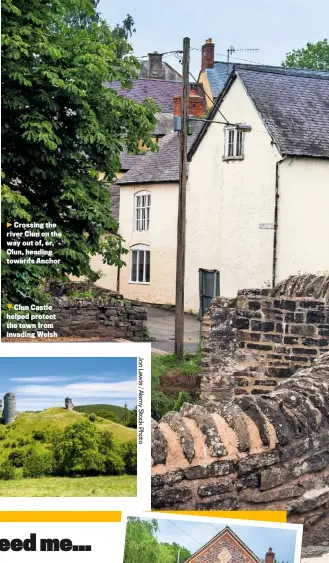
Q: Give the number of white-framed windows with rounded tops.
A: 2